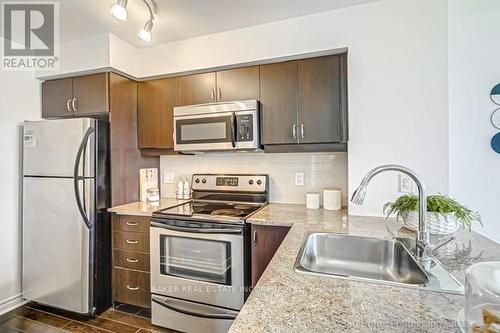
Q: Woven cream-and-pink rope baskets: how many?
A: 0